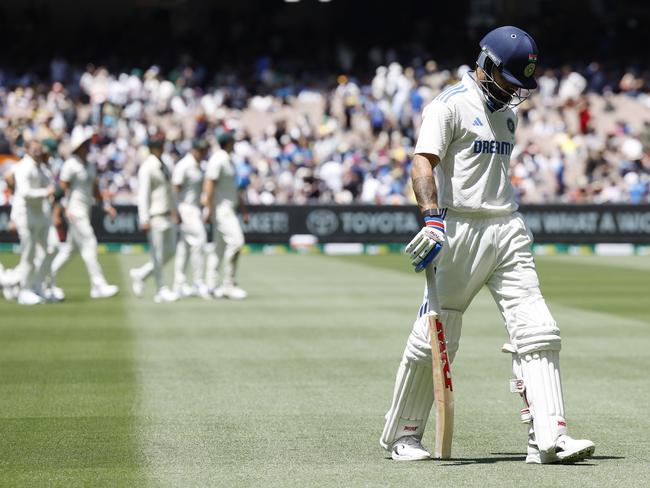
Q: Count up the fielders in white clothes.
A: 6